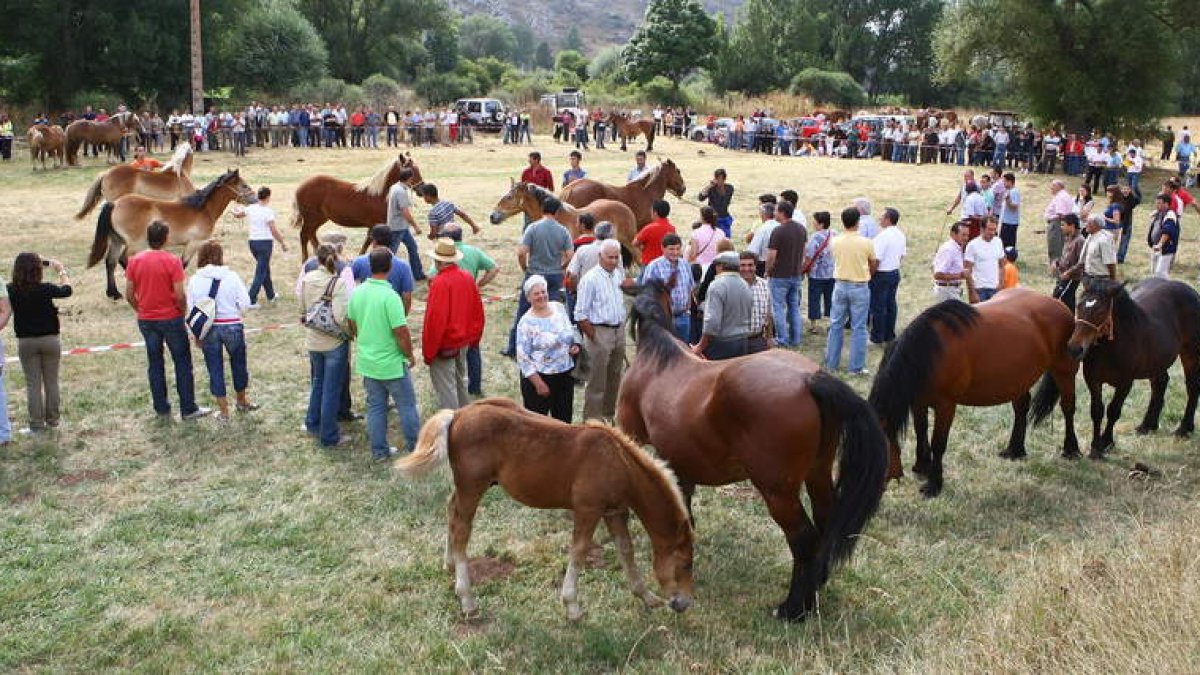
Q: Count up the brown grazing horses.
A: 2